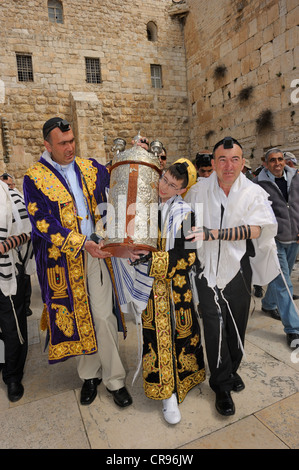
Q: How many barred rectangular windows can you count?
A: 3